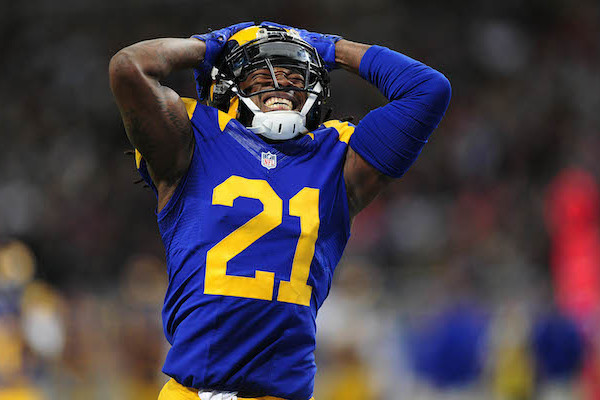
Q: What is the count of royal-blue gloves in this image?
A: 2